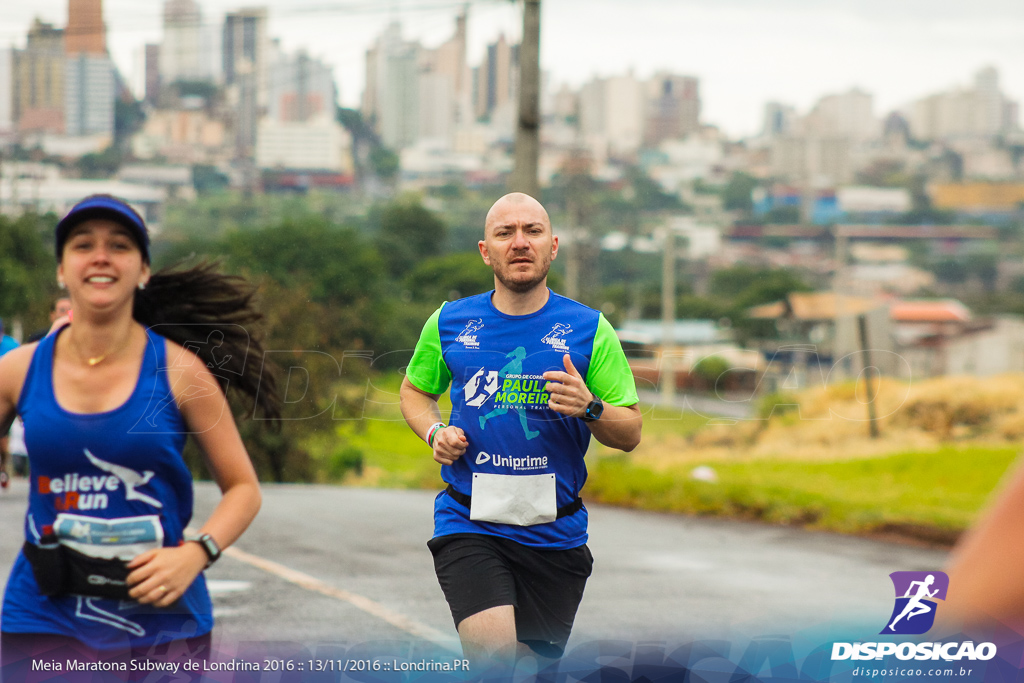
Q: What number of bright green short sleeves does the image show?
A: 2